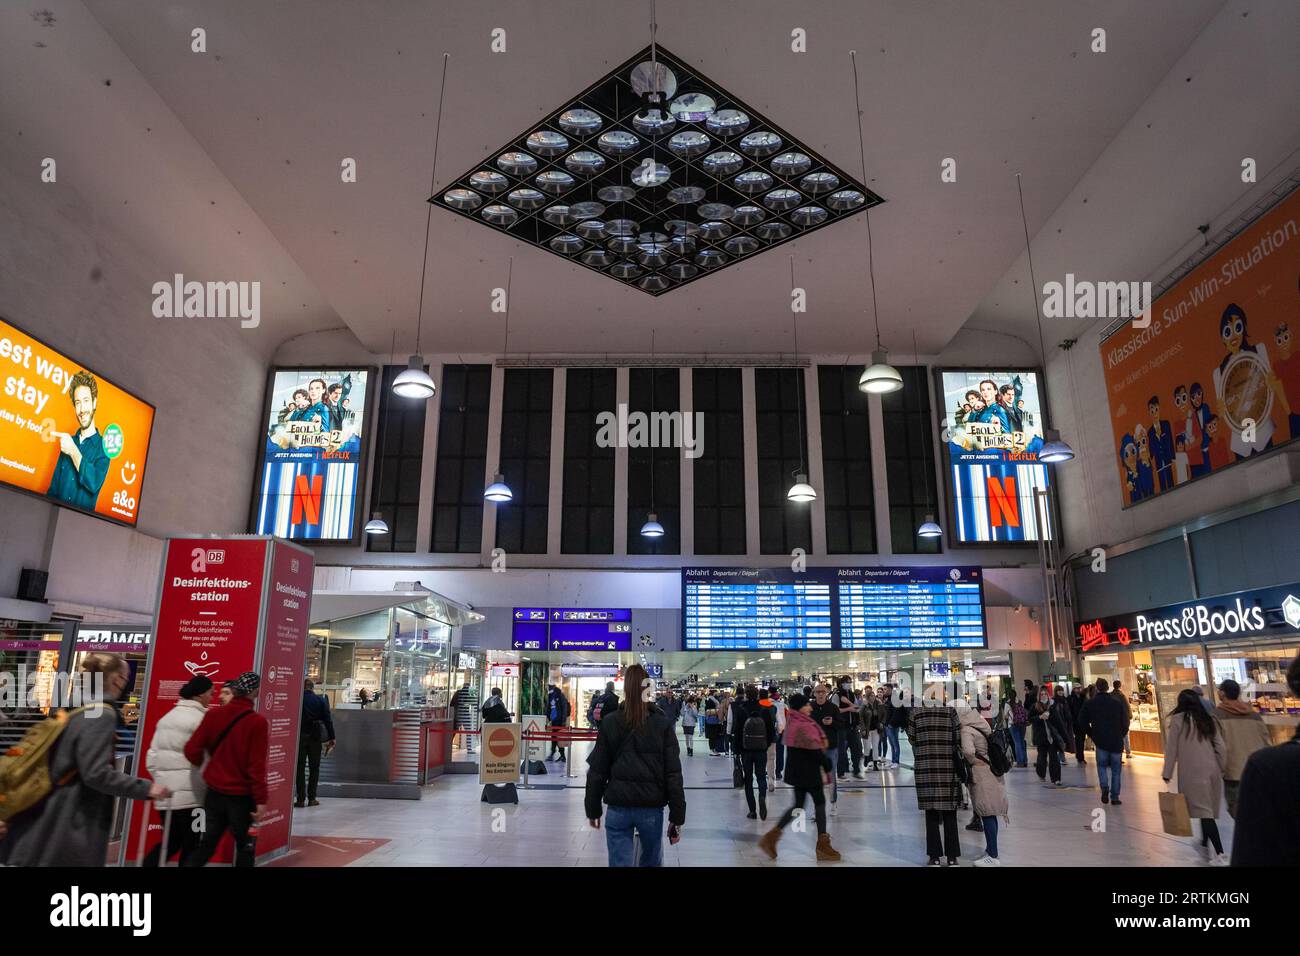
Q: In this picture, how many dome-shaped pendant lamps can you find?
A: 8